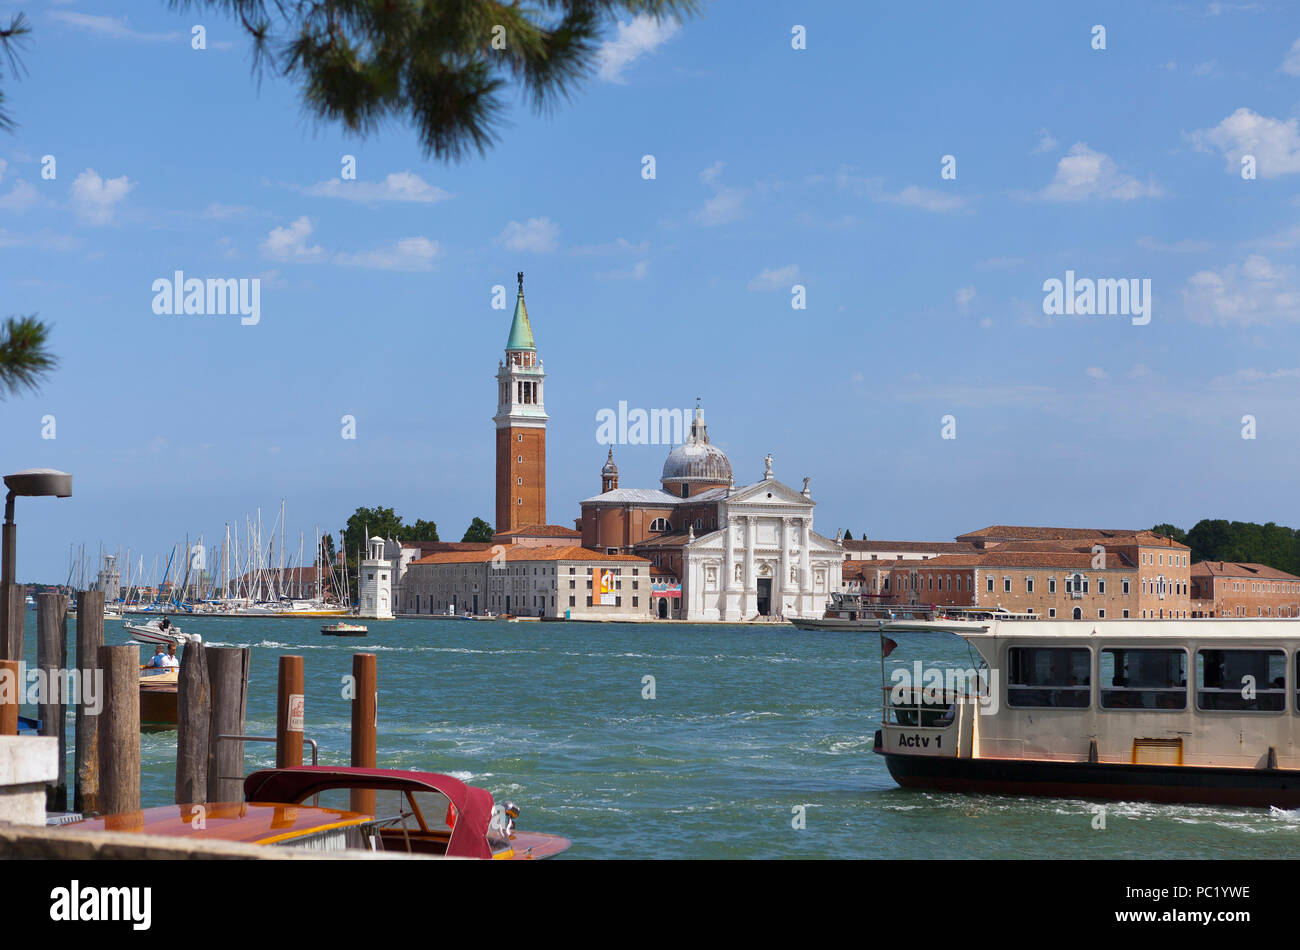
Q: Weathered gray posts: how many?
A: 6